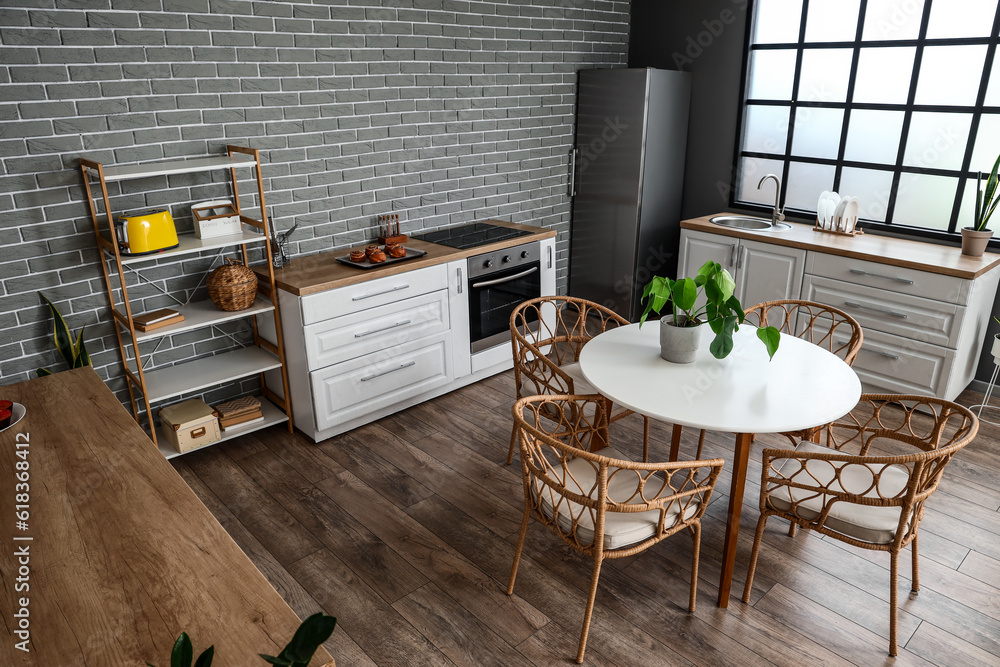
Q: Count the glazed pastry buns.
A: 5